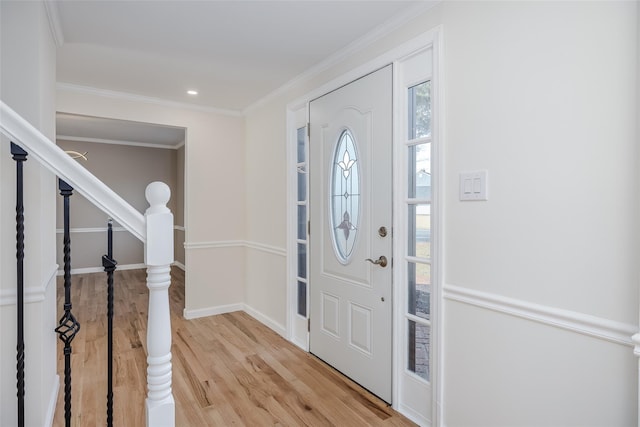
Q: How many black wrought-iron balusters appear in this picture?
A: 3